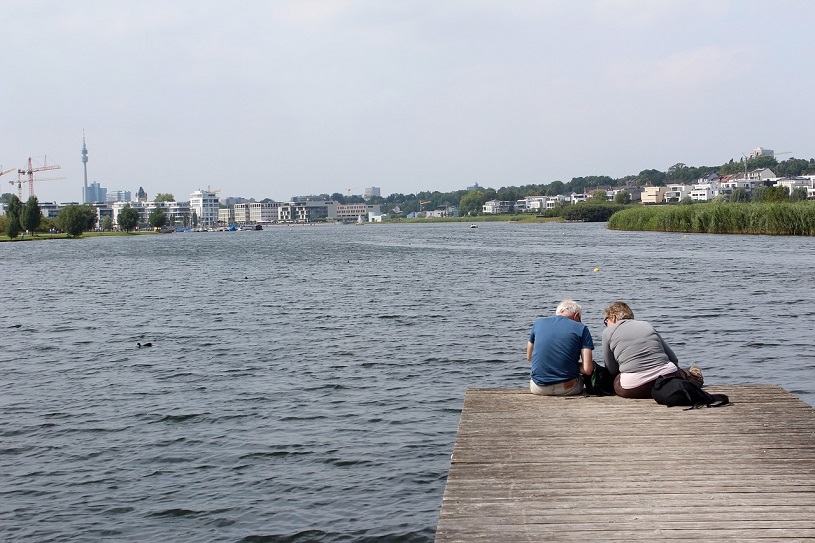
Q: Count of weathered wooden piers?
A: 1